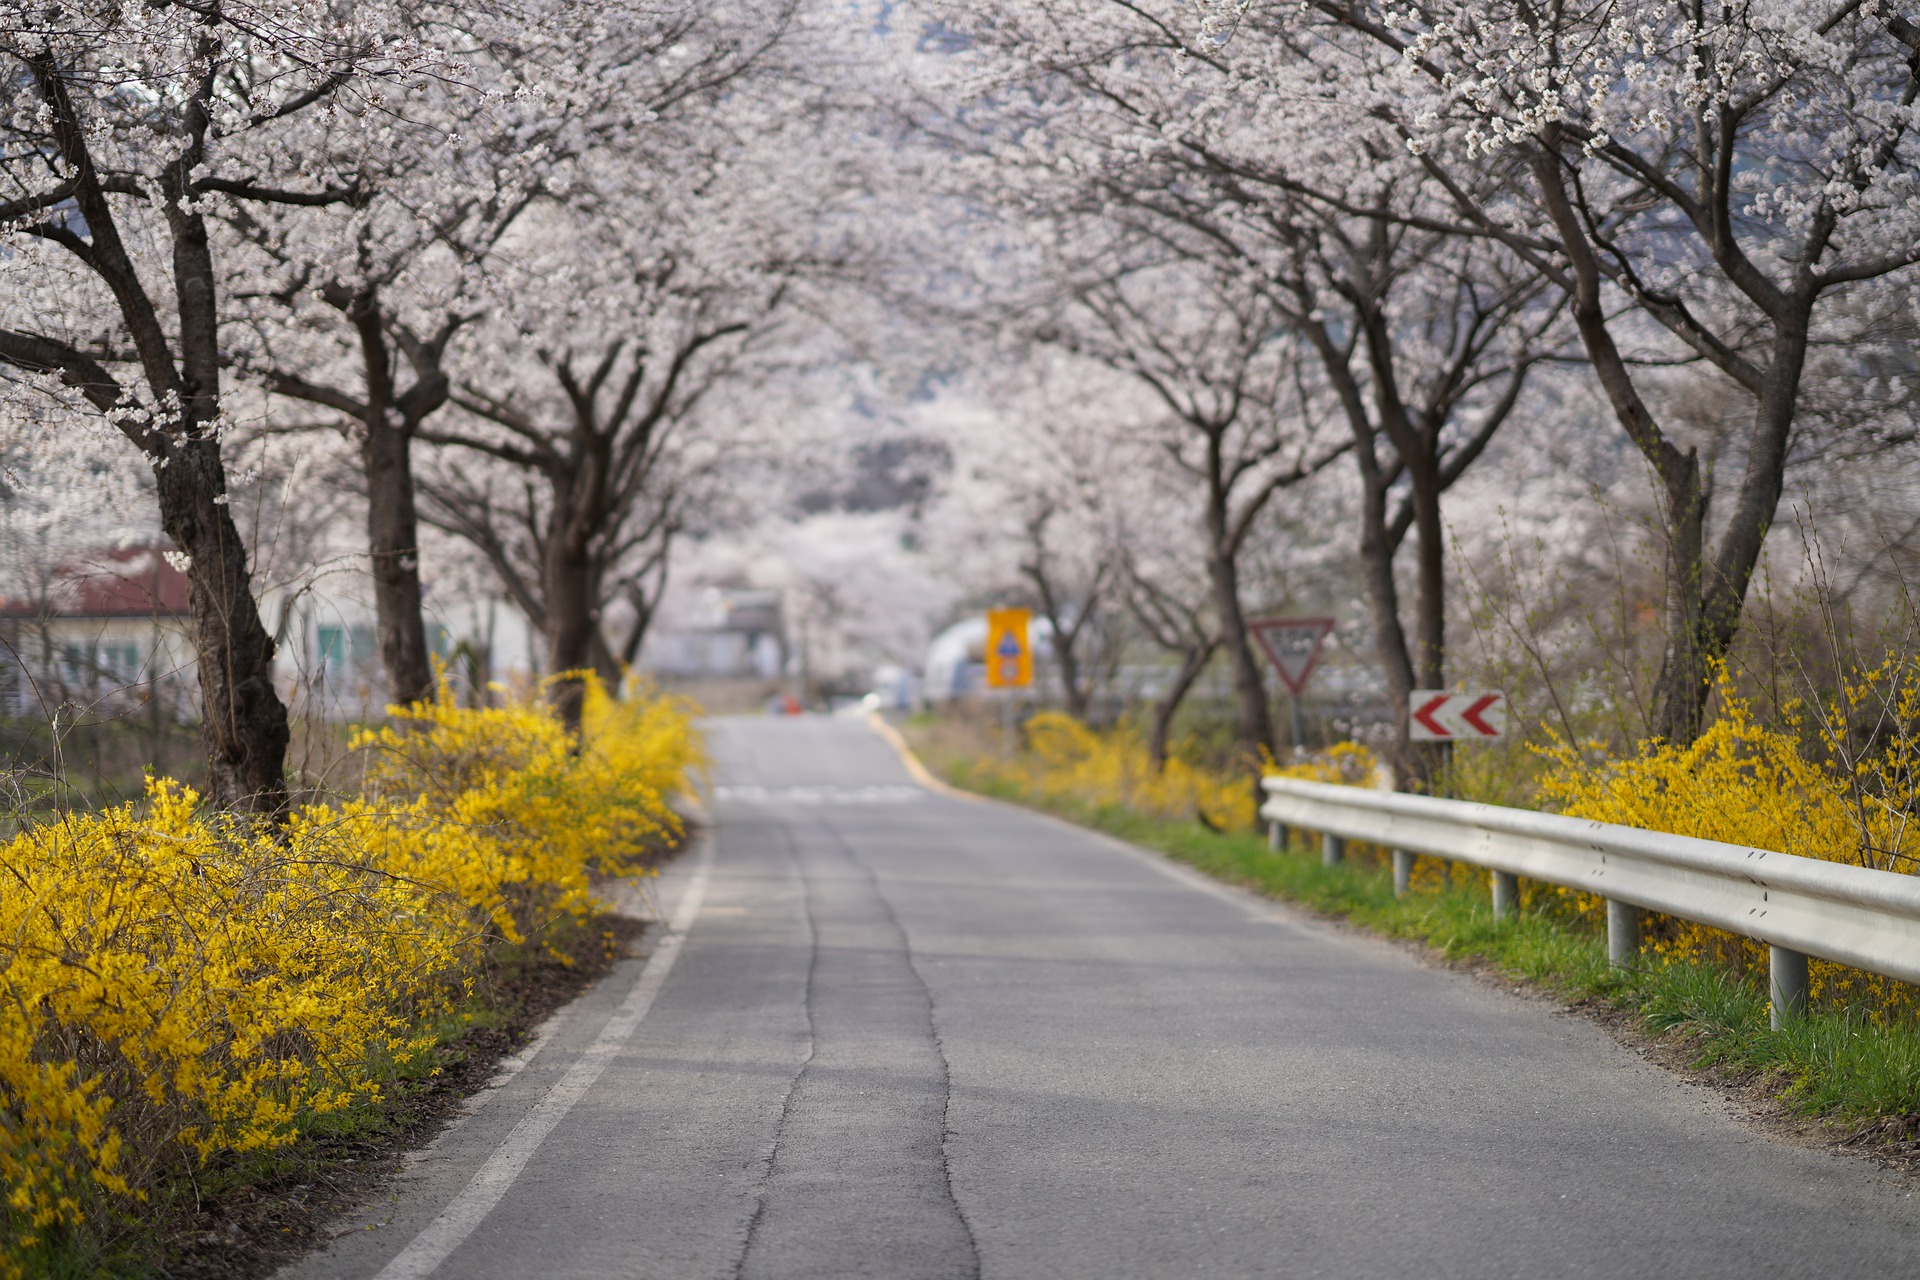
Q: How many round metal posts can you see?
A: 6